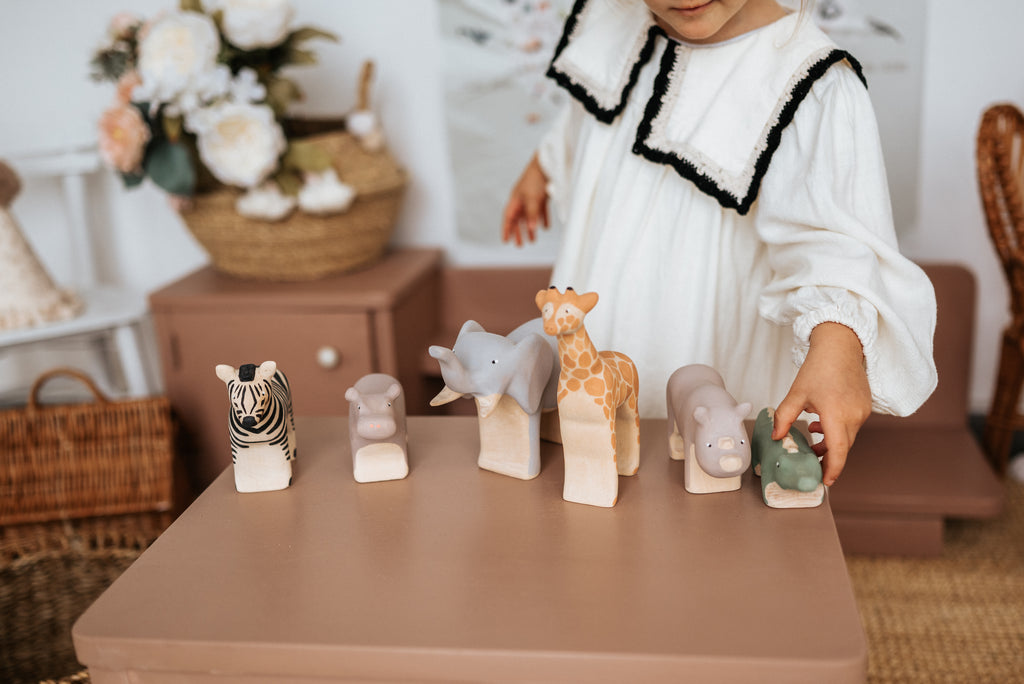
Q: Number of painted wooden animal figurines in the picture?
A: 6